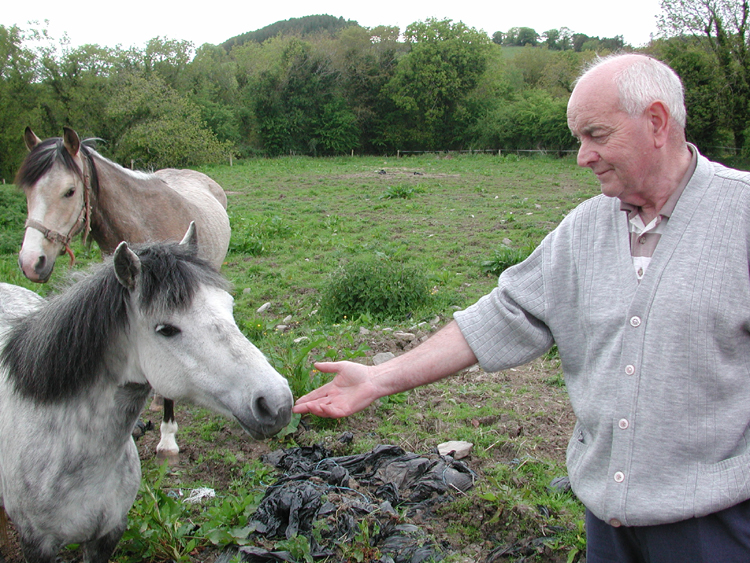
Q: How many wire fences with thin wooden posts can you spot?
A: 1